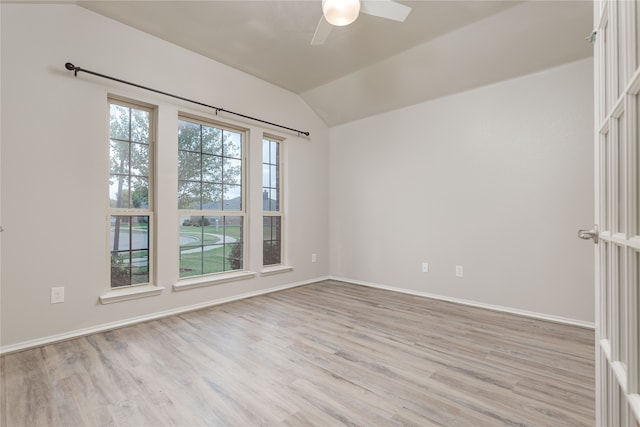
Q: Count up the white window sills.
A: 3